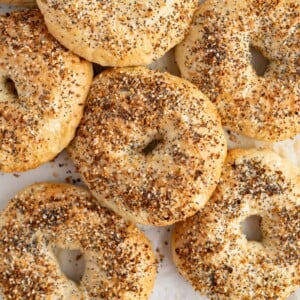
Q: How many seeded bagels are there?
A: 6